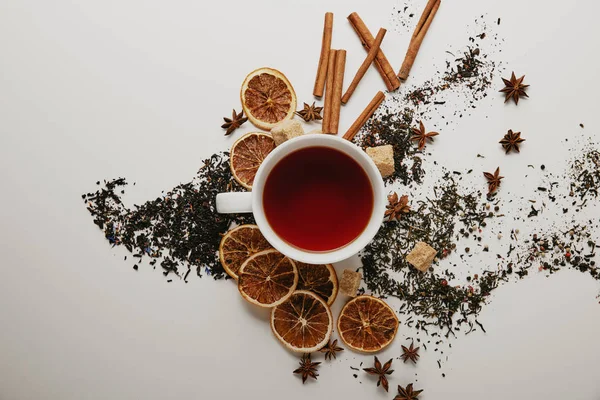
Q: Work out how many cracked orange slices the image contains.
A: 7